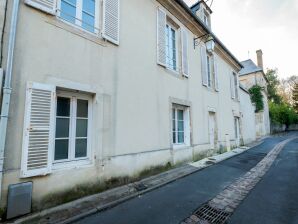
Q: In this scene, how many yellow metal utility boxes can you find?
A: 0